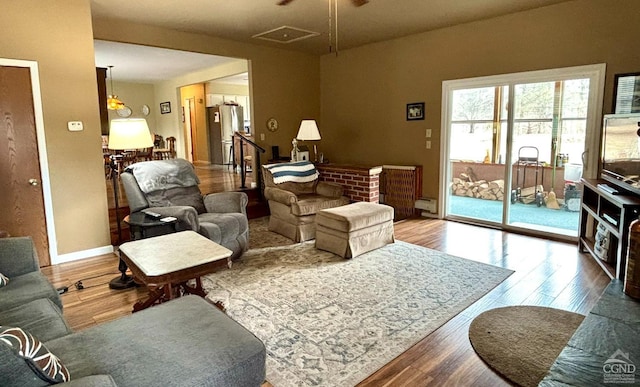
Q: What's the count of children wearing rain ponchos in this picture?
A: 0